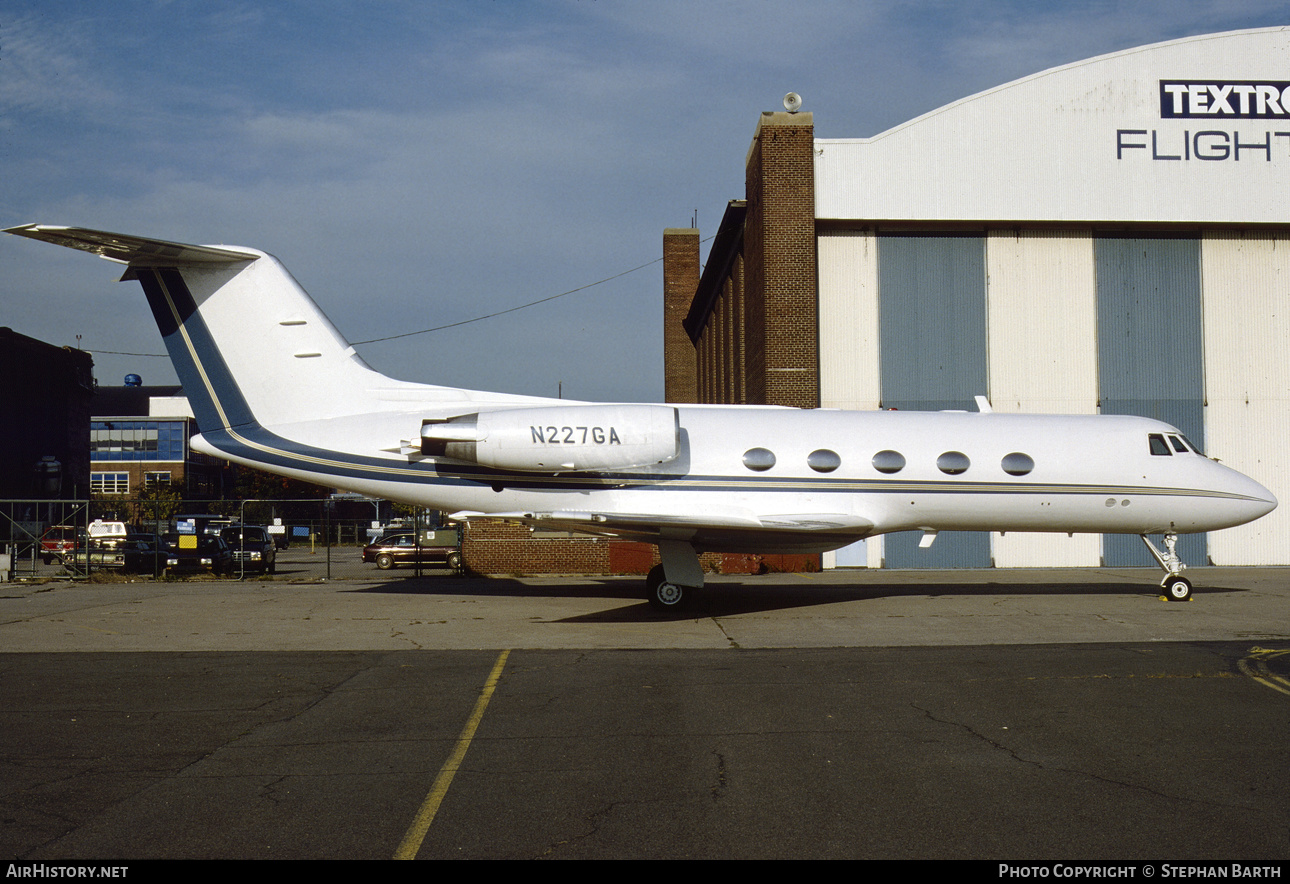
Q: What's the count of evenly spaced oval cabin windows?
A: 5